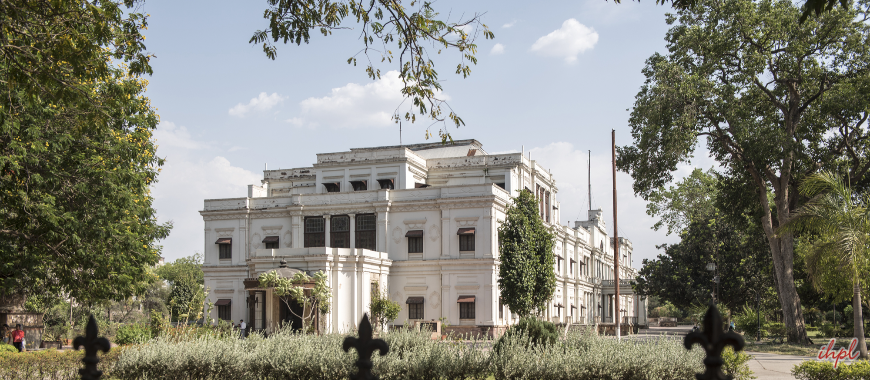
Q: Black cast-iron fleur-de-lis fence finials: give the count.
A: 3